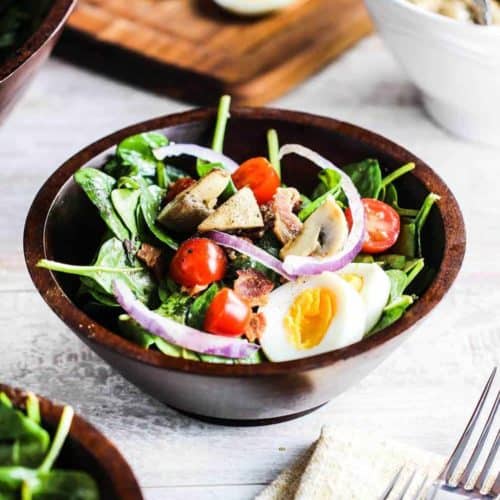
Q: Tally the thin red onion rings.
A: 4